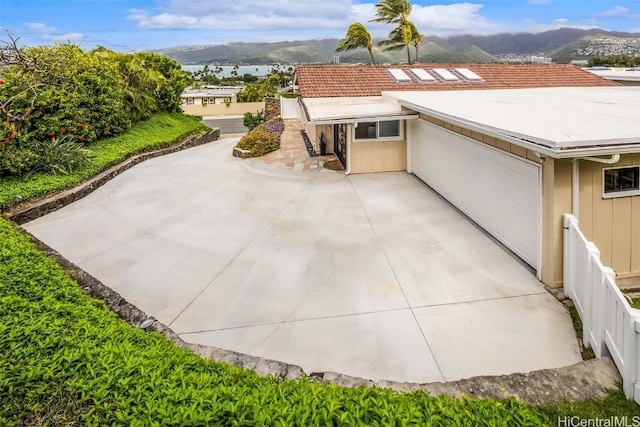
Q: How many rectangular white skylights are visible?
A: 4